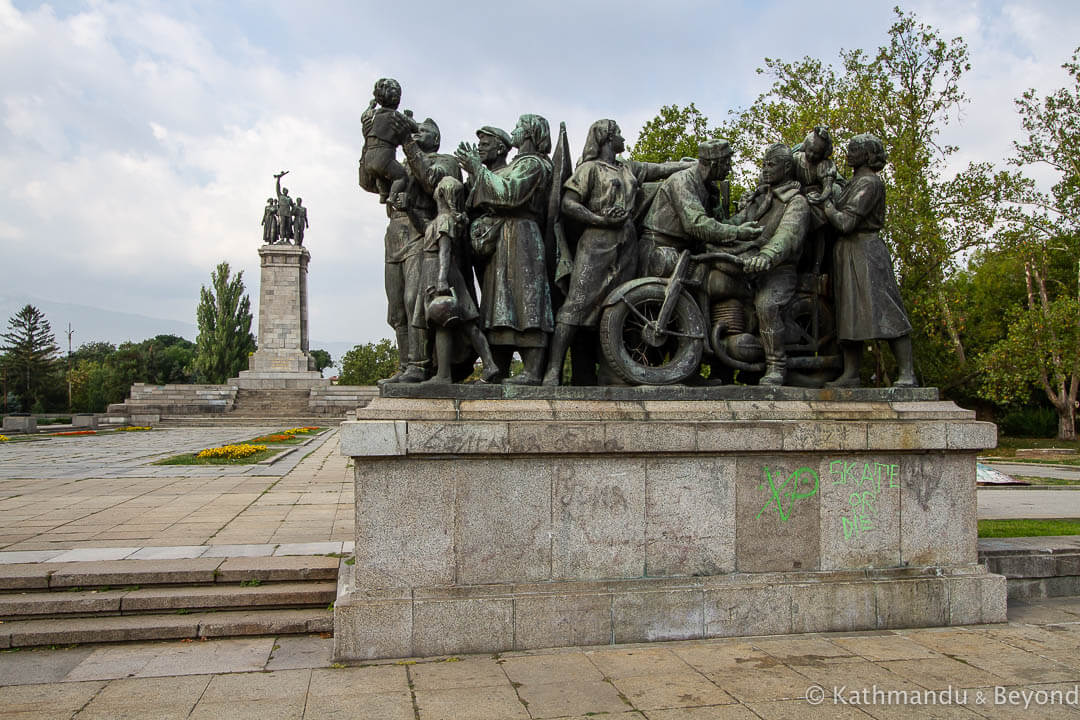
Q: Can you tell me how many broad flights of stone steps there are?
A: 2